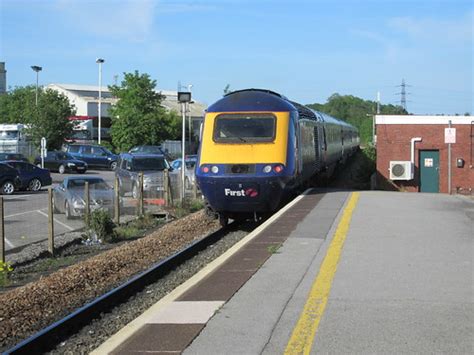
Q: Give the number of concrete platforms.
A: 1